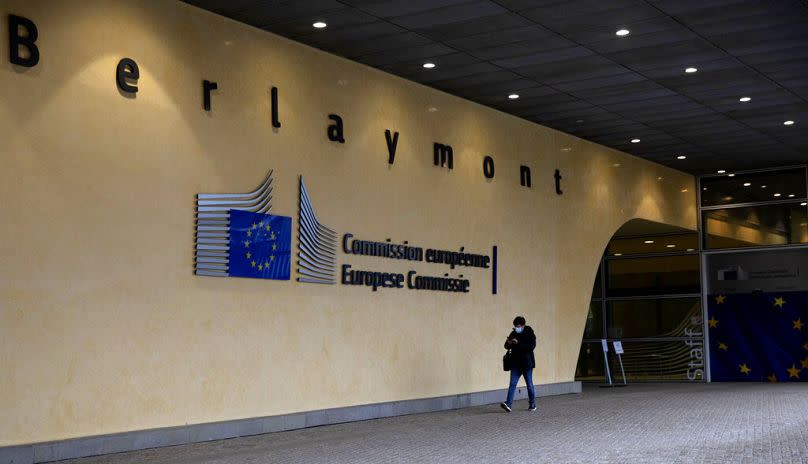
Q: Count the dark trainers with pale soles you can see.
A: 2